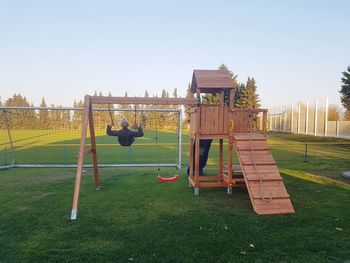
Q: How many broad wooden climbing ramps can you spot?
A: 1